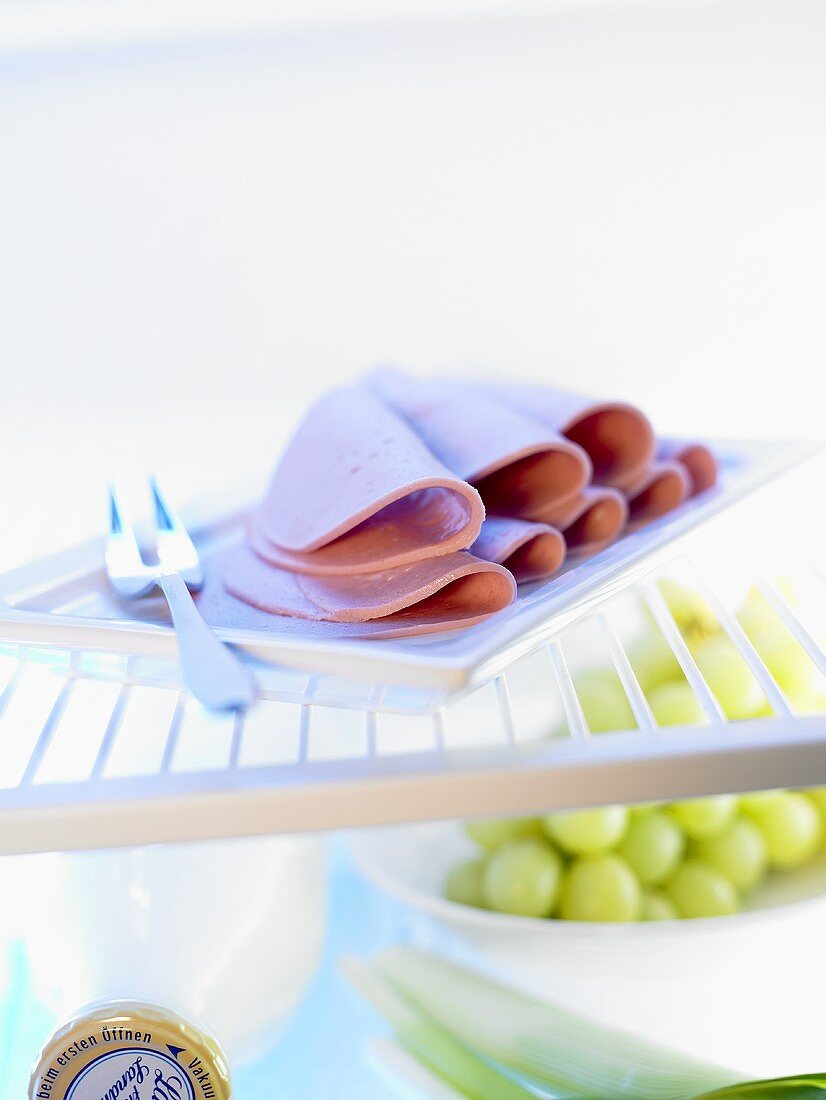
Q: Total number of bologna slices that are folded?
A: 8